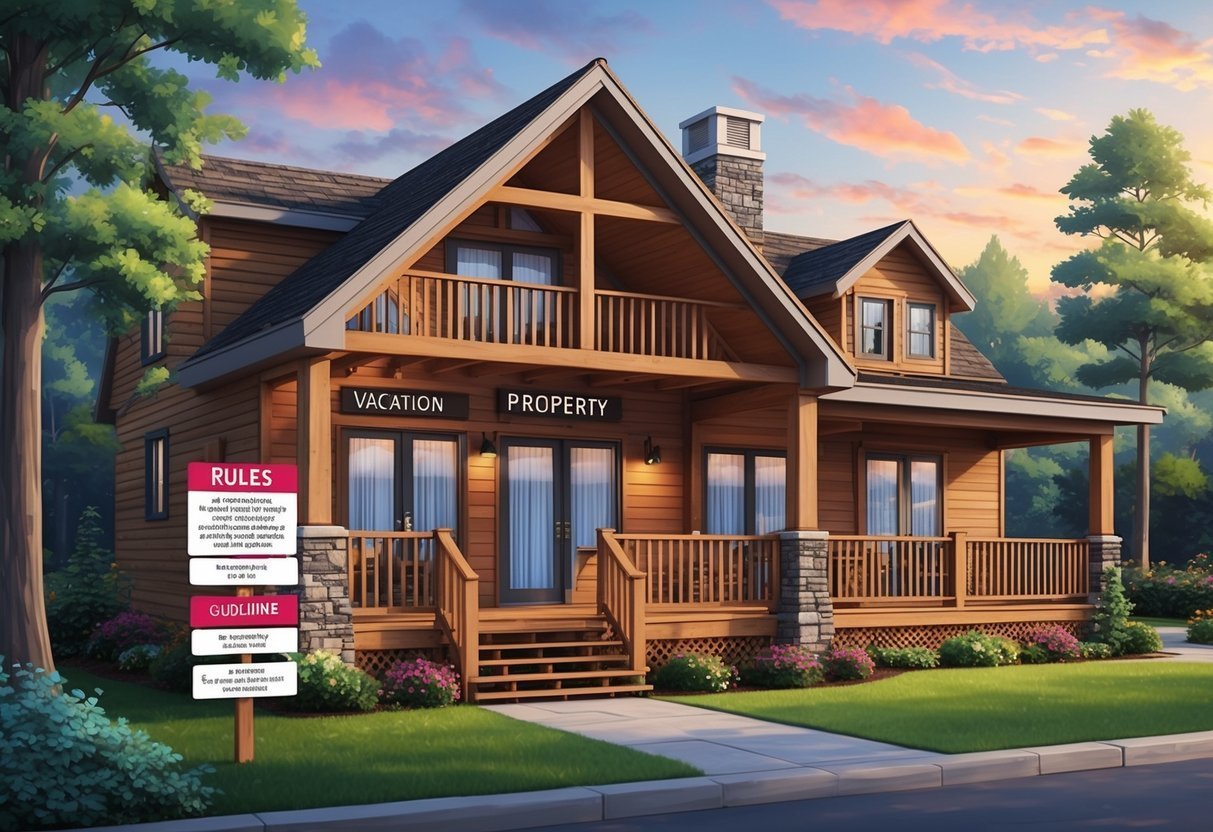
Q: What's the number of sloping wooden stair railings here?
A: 2